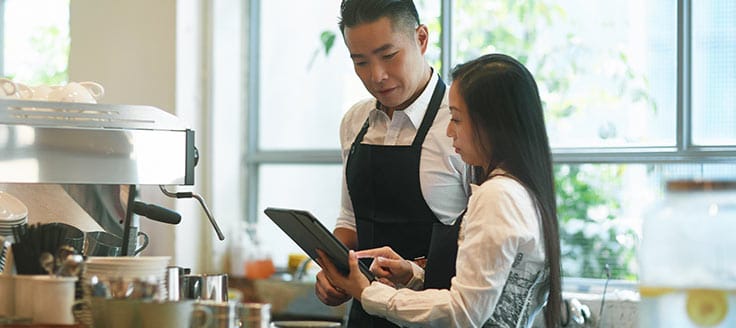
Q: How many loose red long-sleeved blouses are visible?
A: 0